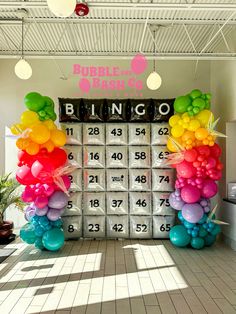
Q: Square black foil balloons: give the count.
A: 5